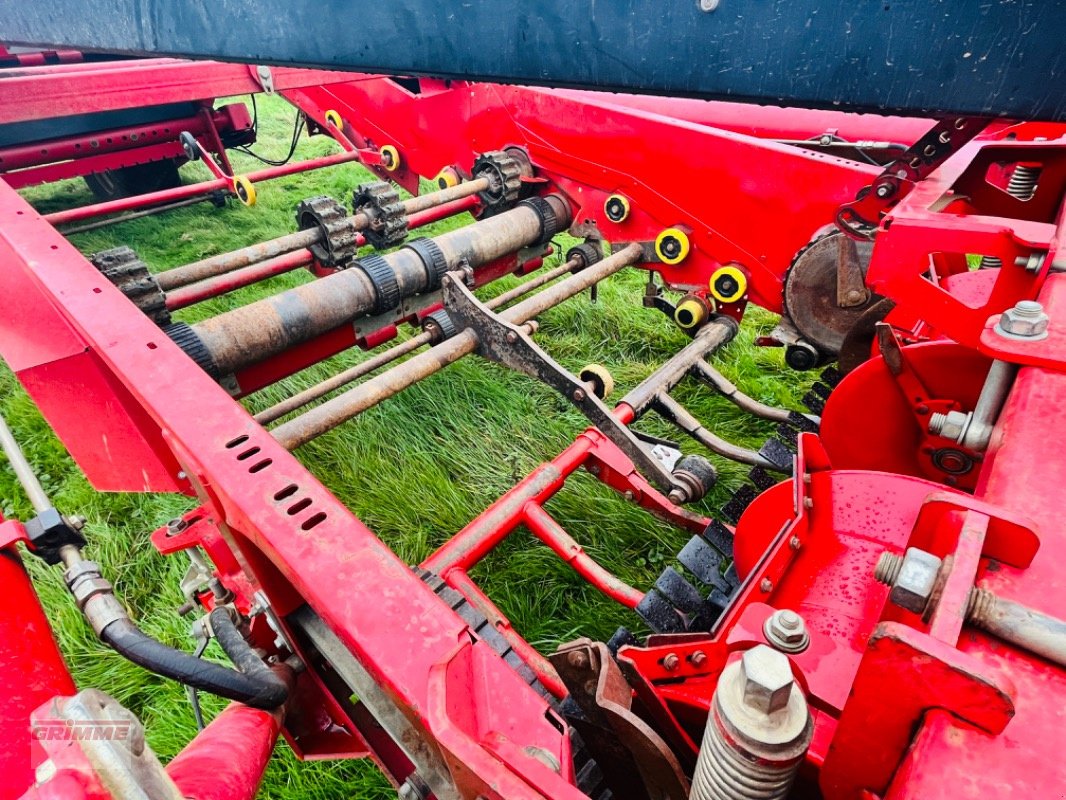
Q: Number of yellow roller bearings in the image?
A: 9